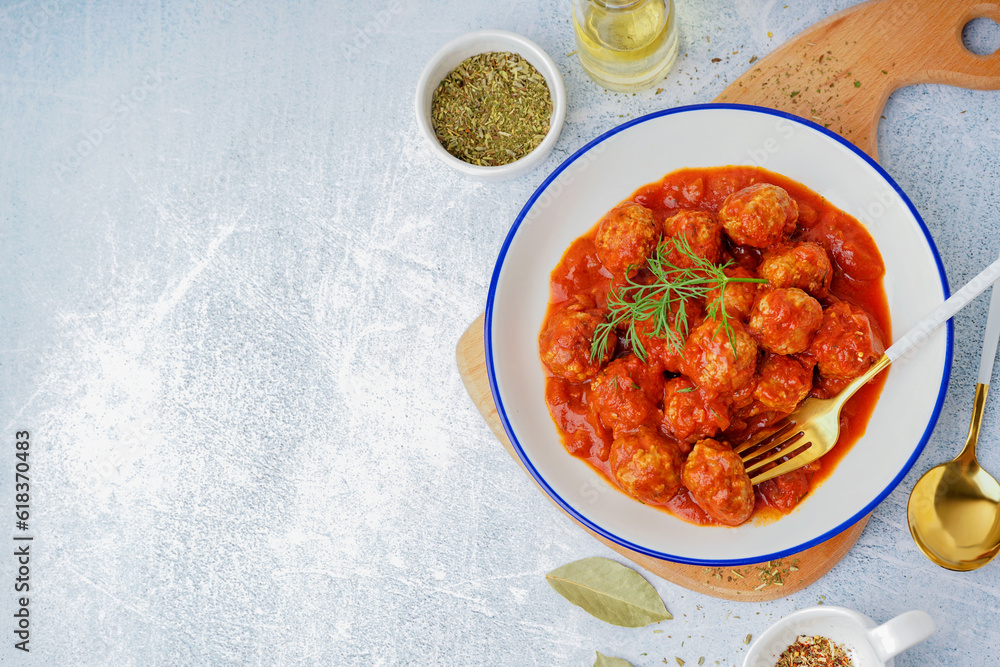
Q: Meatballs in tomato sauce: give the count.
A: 15